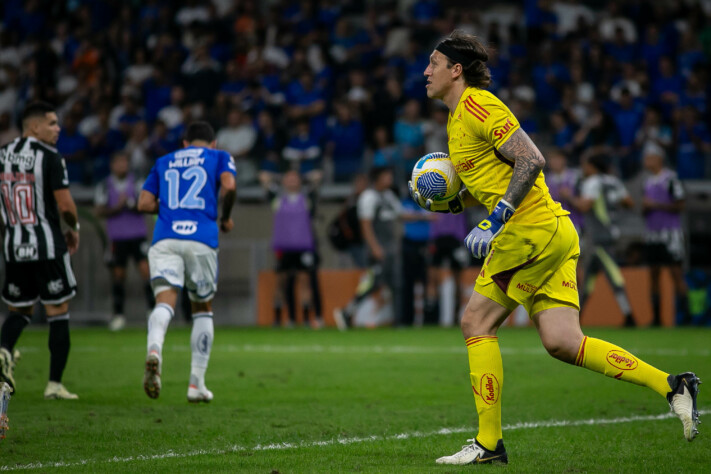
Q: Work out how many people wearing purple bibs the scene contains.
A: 5